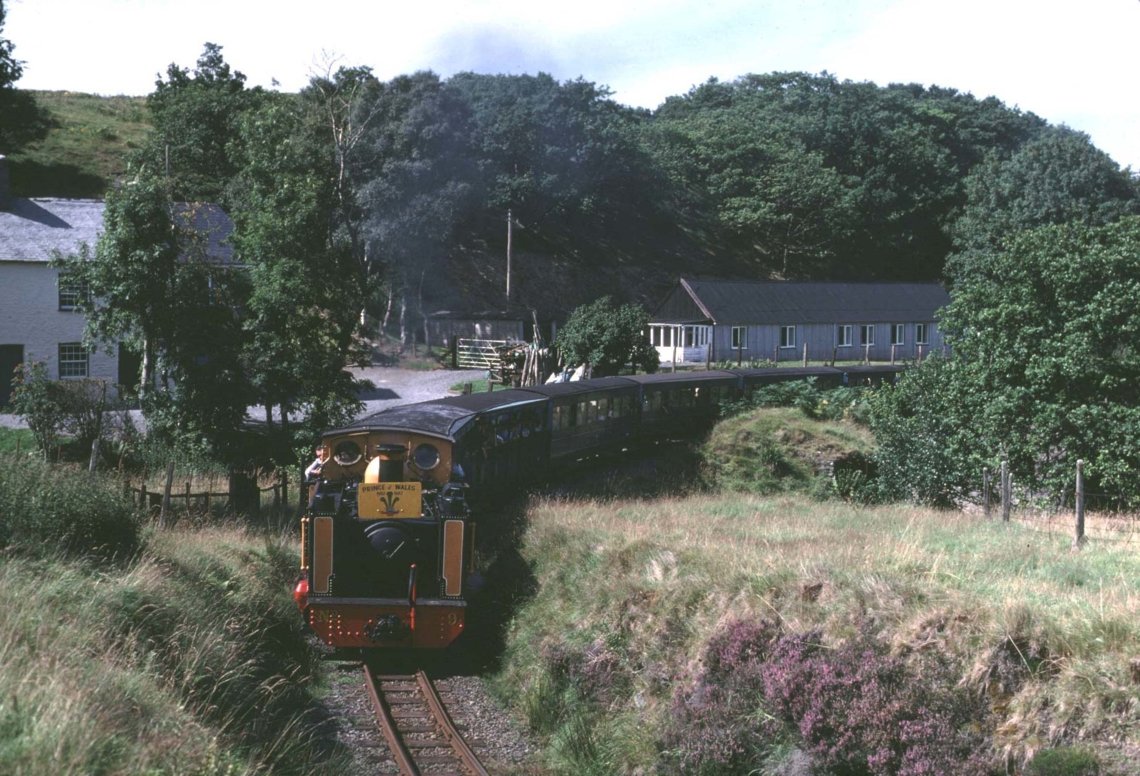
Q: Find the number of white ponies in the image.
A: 0